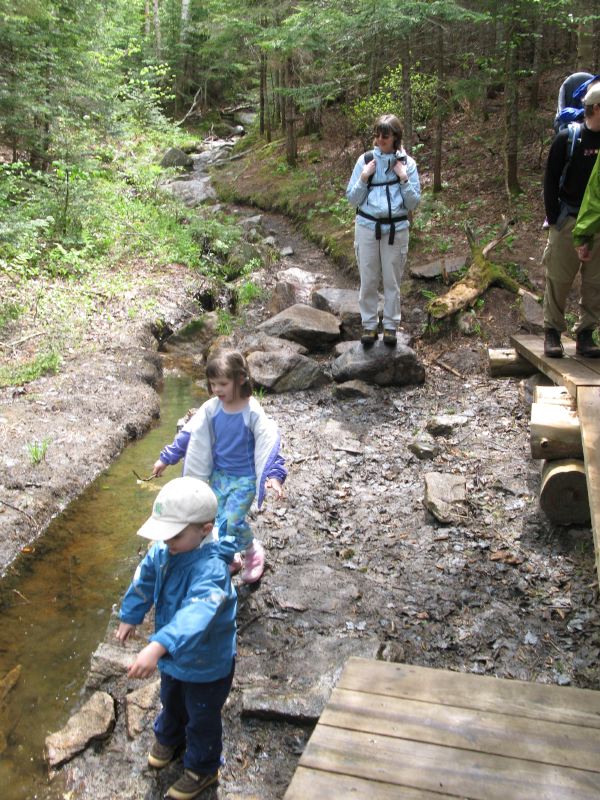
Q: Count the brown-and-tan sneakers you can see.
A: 2